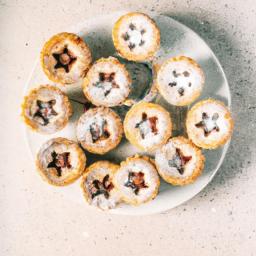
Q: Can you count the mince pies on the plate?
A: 12